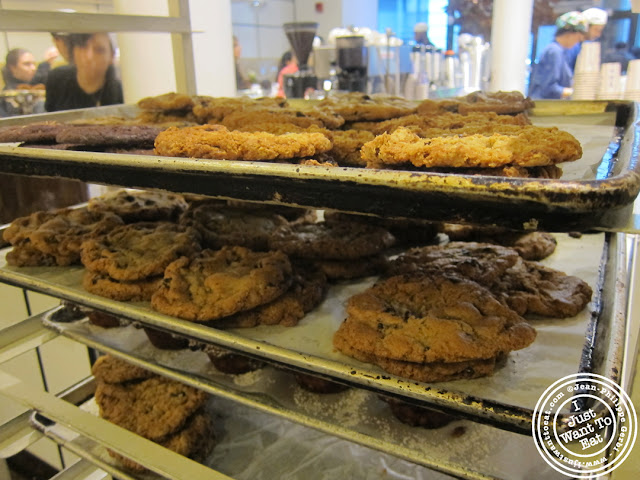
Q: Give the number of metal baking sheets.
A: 4